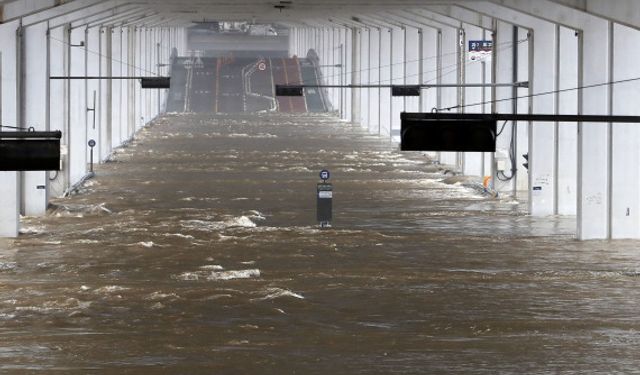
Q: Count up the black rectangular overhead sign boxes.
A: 5